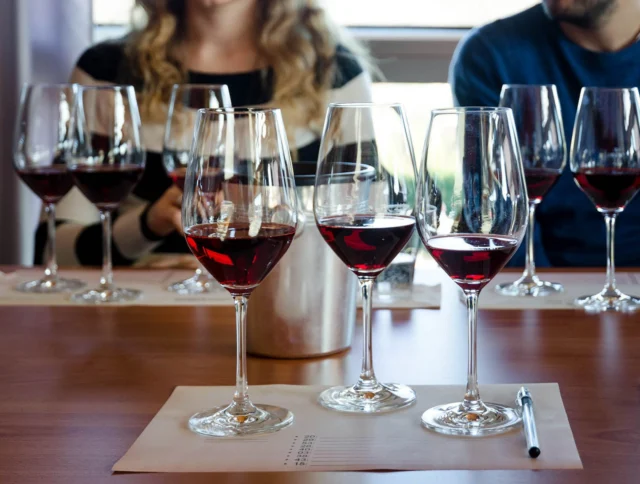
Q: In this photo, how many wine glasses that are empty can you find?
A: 0